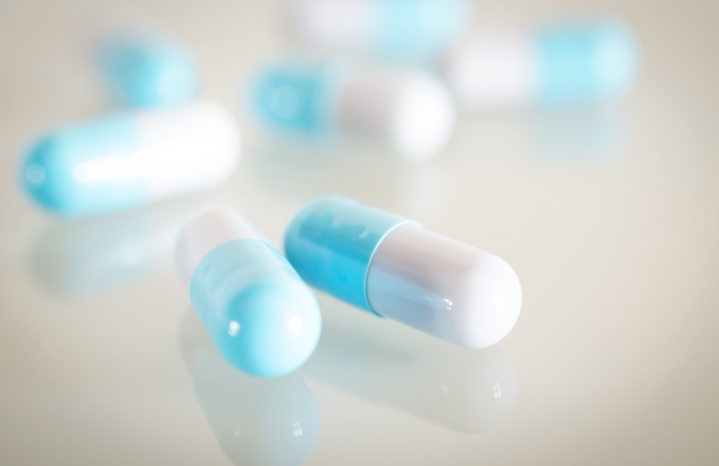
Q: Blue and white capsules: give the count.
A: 7